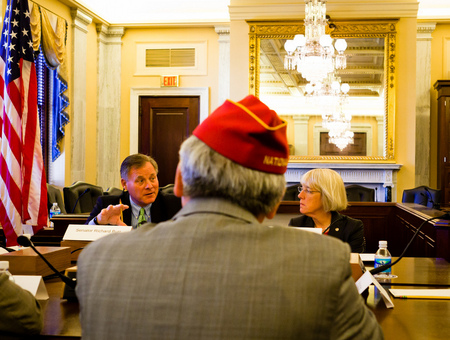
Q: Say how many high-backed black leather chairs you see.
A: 7